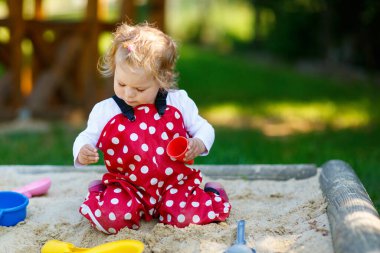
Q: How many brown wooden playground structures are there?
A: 1